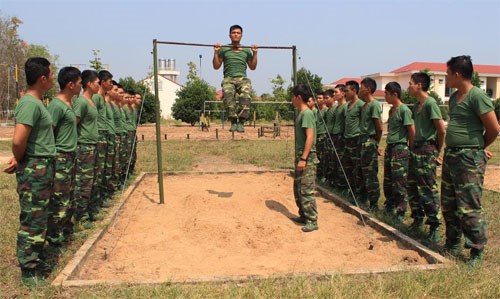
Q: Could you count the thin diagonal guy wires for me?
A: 2